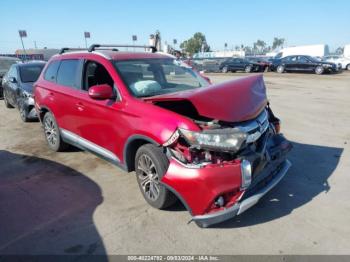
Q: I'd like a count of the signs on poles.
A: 3